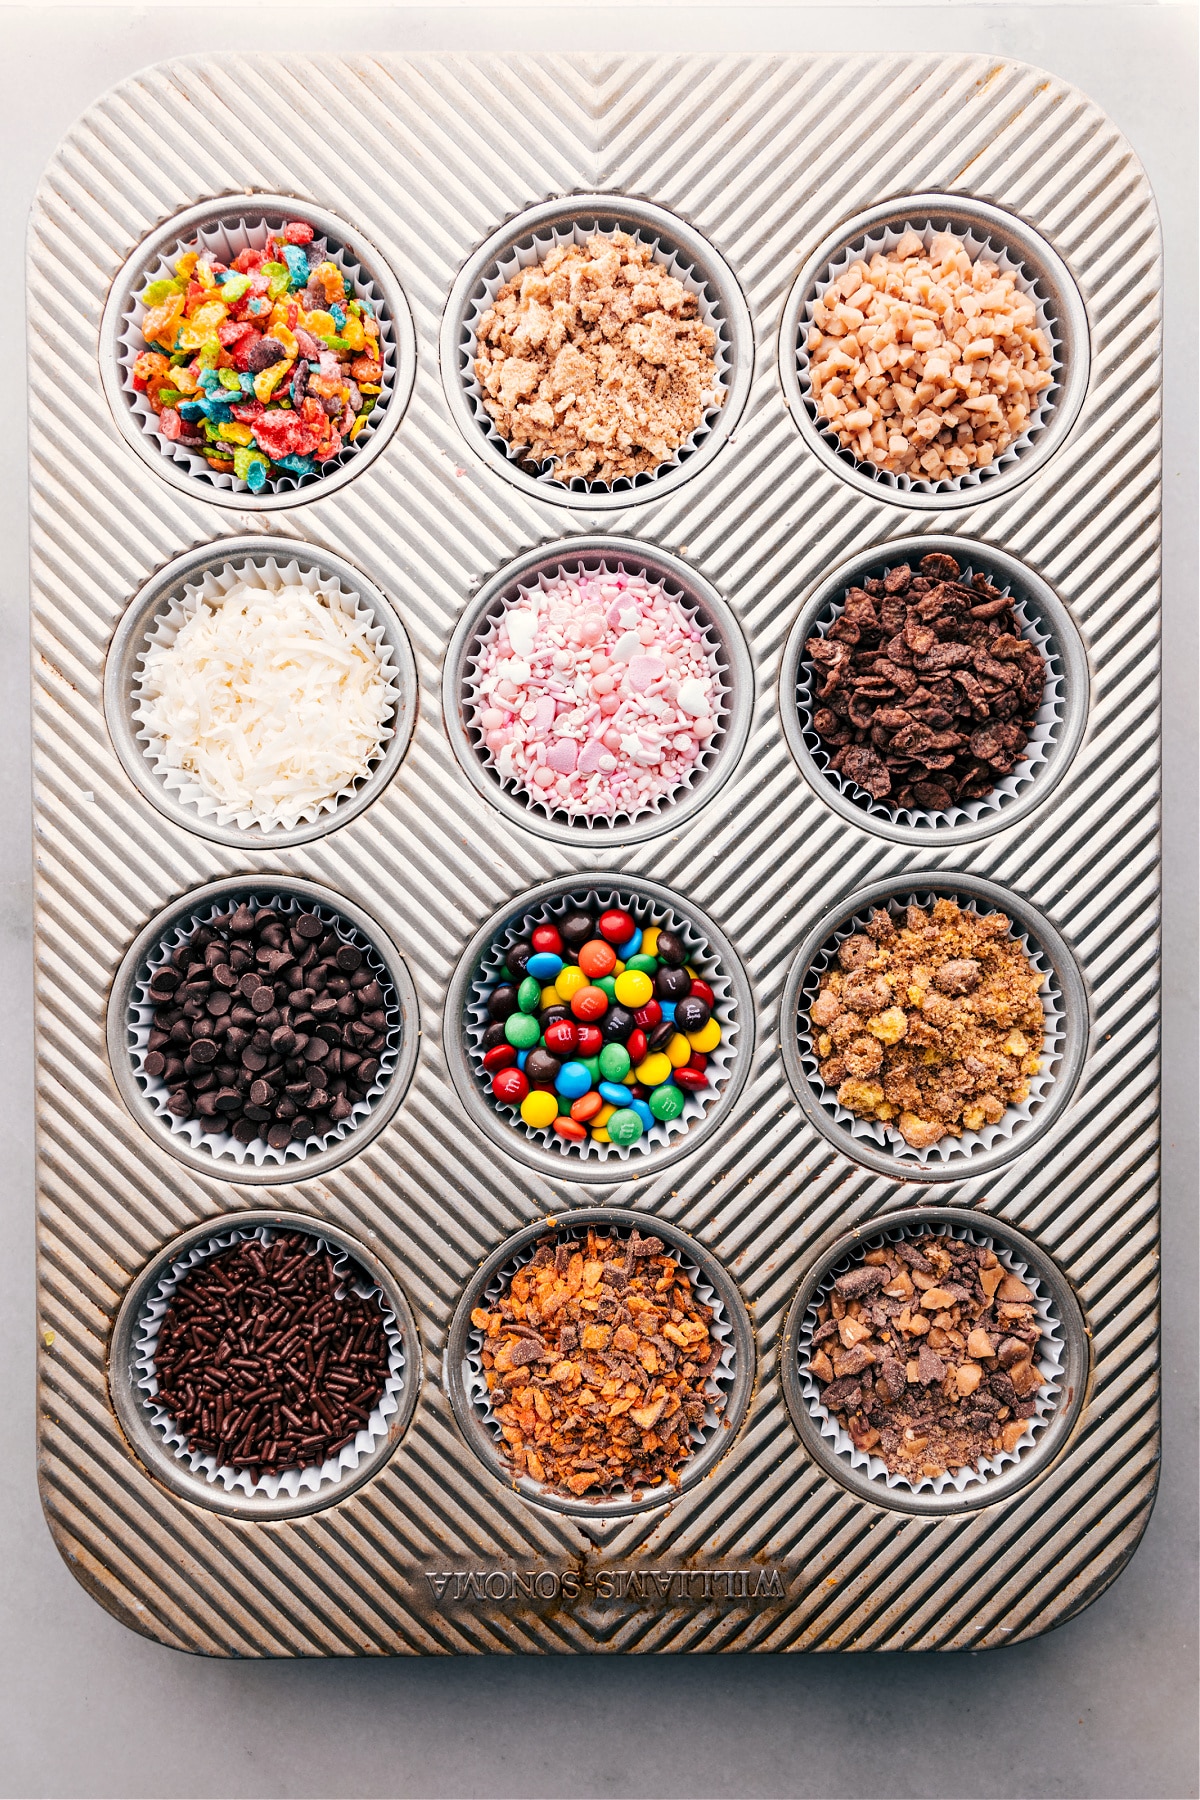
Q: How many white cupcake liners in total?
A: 12